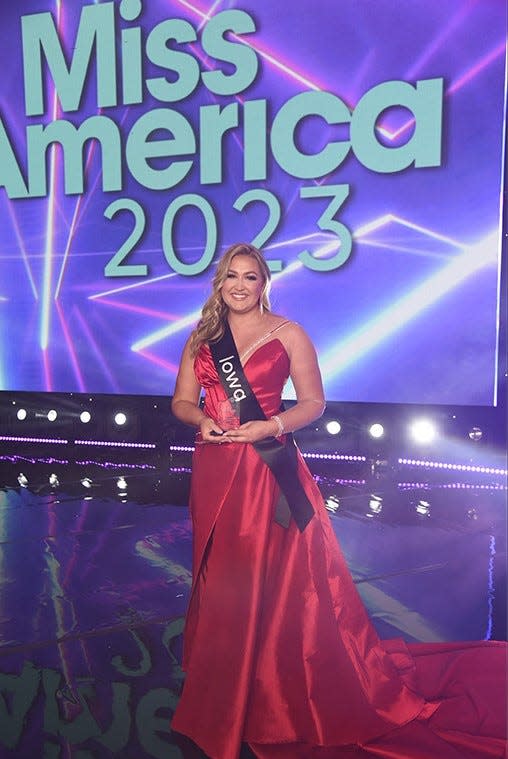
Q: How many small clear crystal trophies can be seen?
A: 1